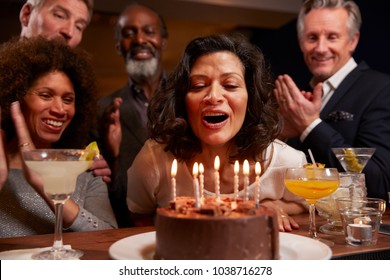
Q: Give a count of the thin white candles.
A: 7